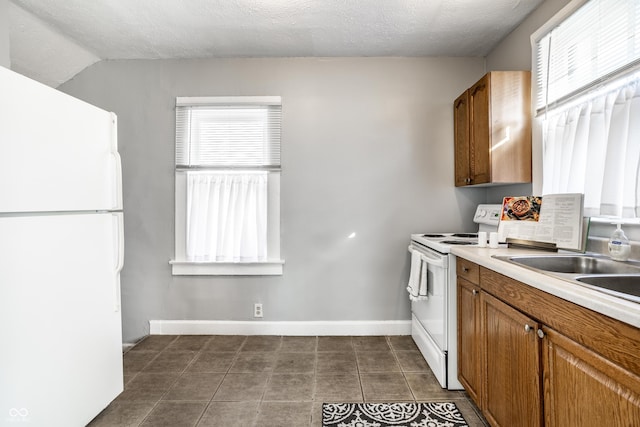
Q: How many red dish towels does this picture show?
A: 0